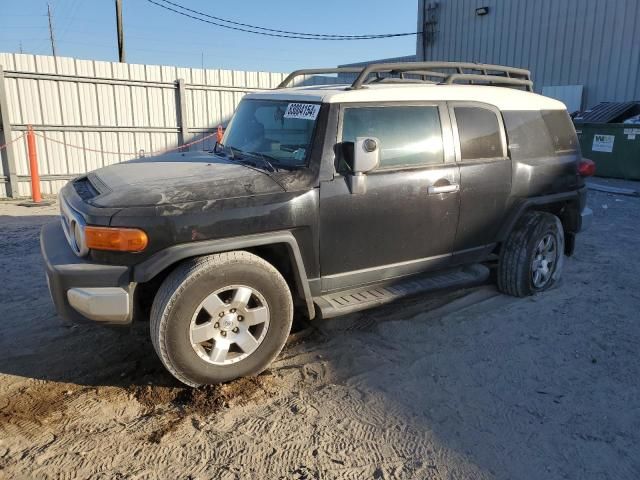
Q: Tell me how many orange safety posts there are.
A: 2